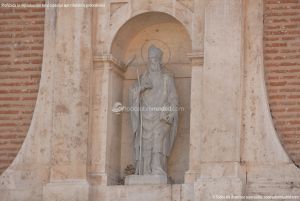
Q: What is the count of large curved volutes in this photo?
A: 2